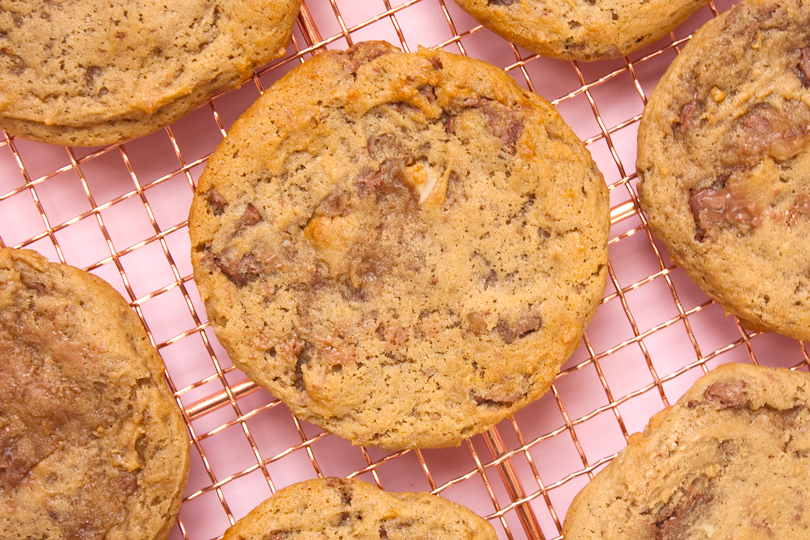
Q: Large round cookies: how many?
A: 7